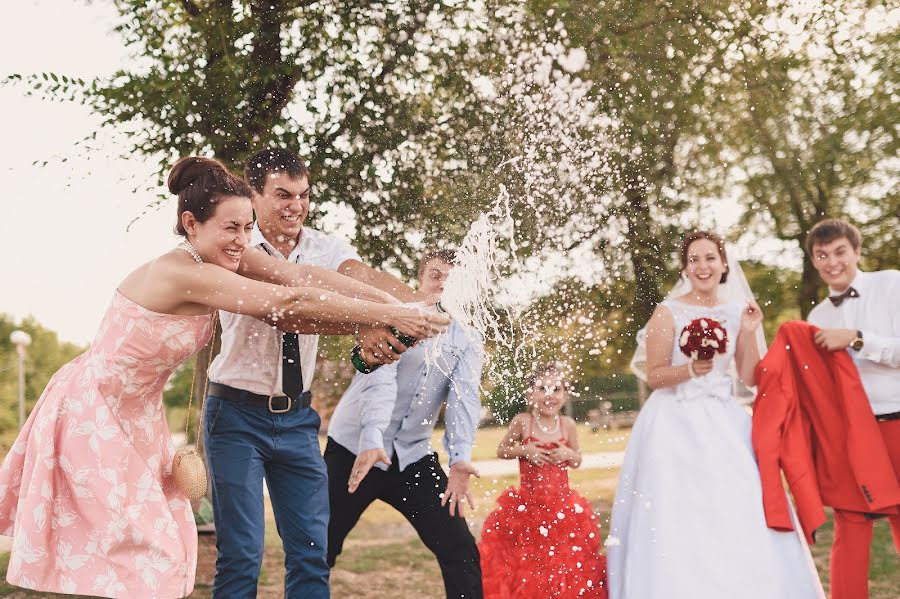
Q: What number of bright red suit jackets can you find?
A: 1